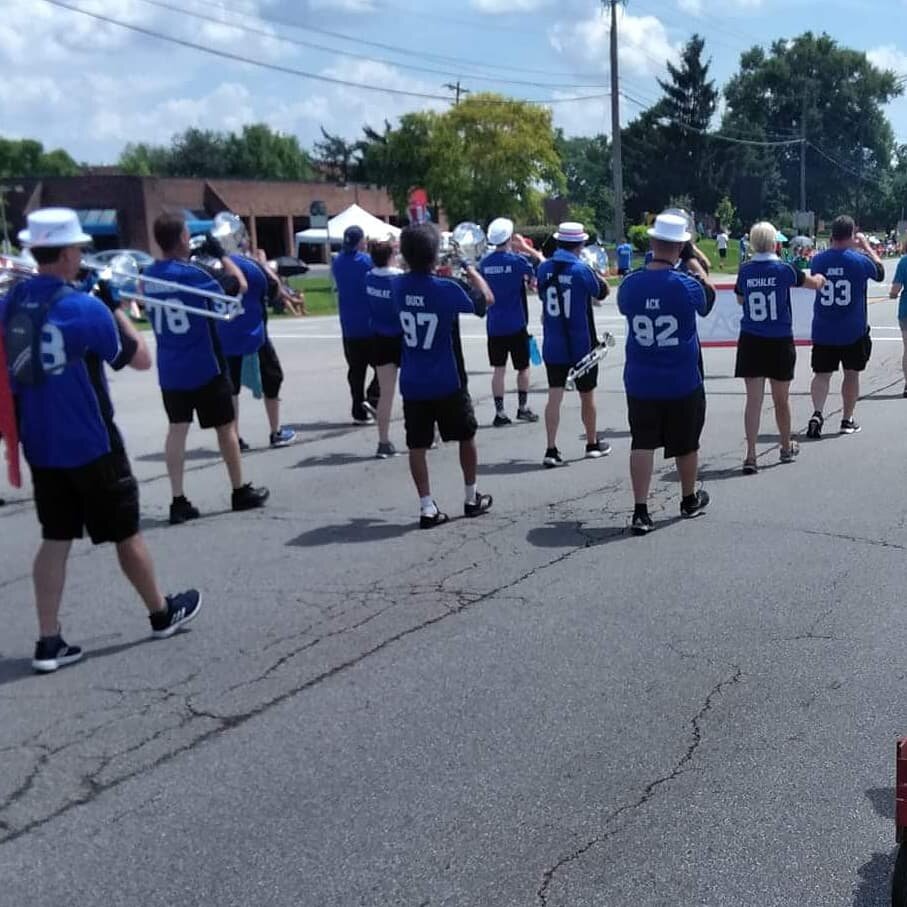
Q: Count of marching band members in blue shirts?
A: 11